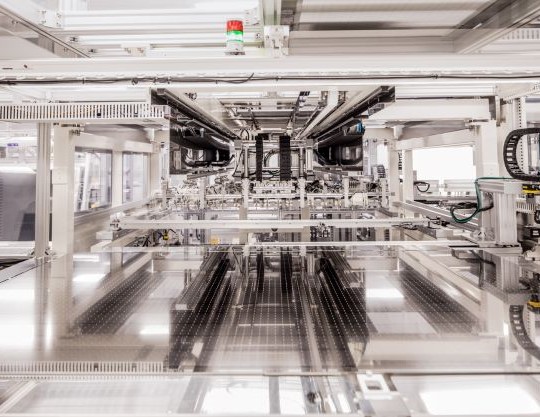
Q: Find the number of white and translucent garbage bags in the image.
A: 0